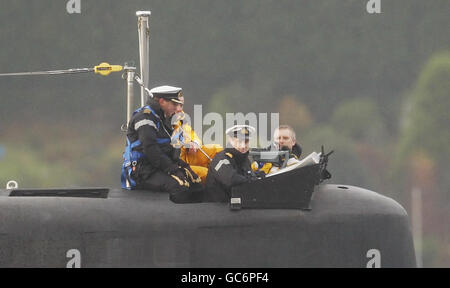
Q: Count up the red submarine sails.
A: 0